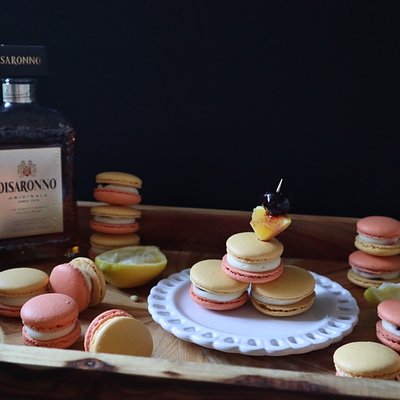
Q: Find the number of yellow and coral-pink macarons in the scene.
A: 14